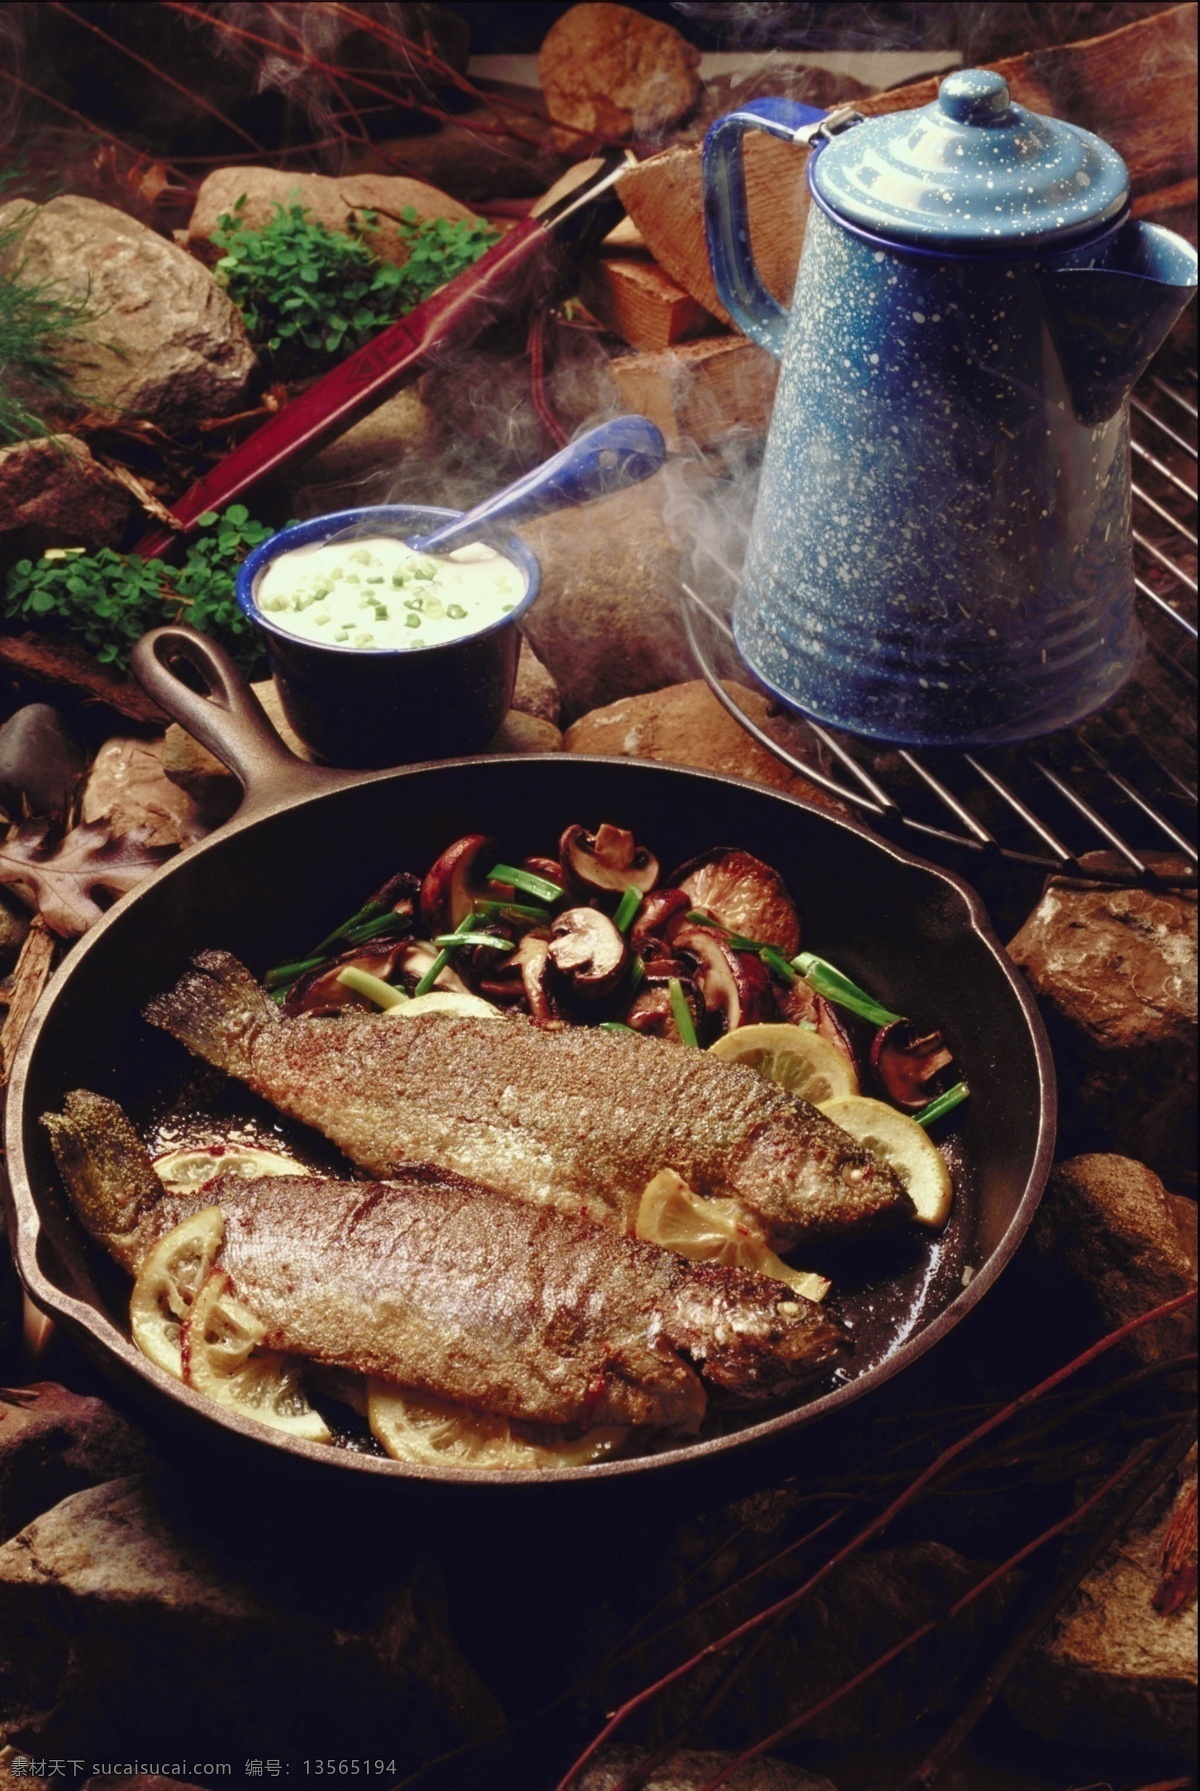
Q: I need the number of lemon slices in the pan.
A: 8